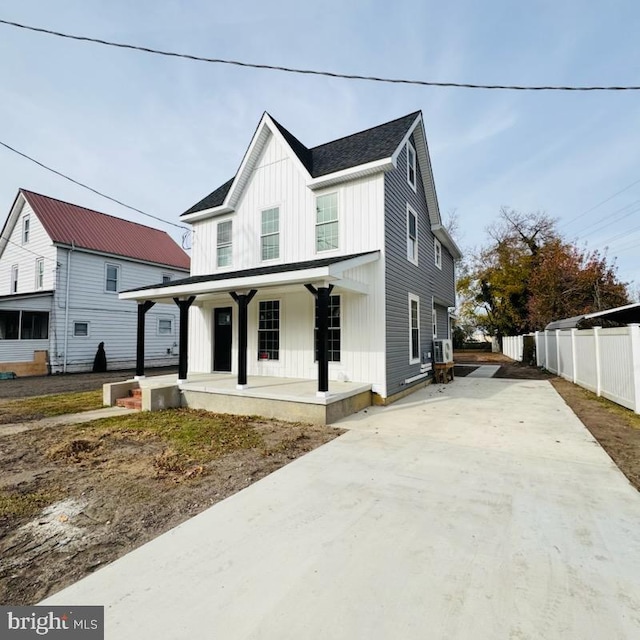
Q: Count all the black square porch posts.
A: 4